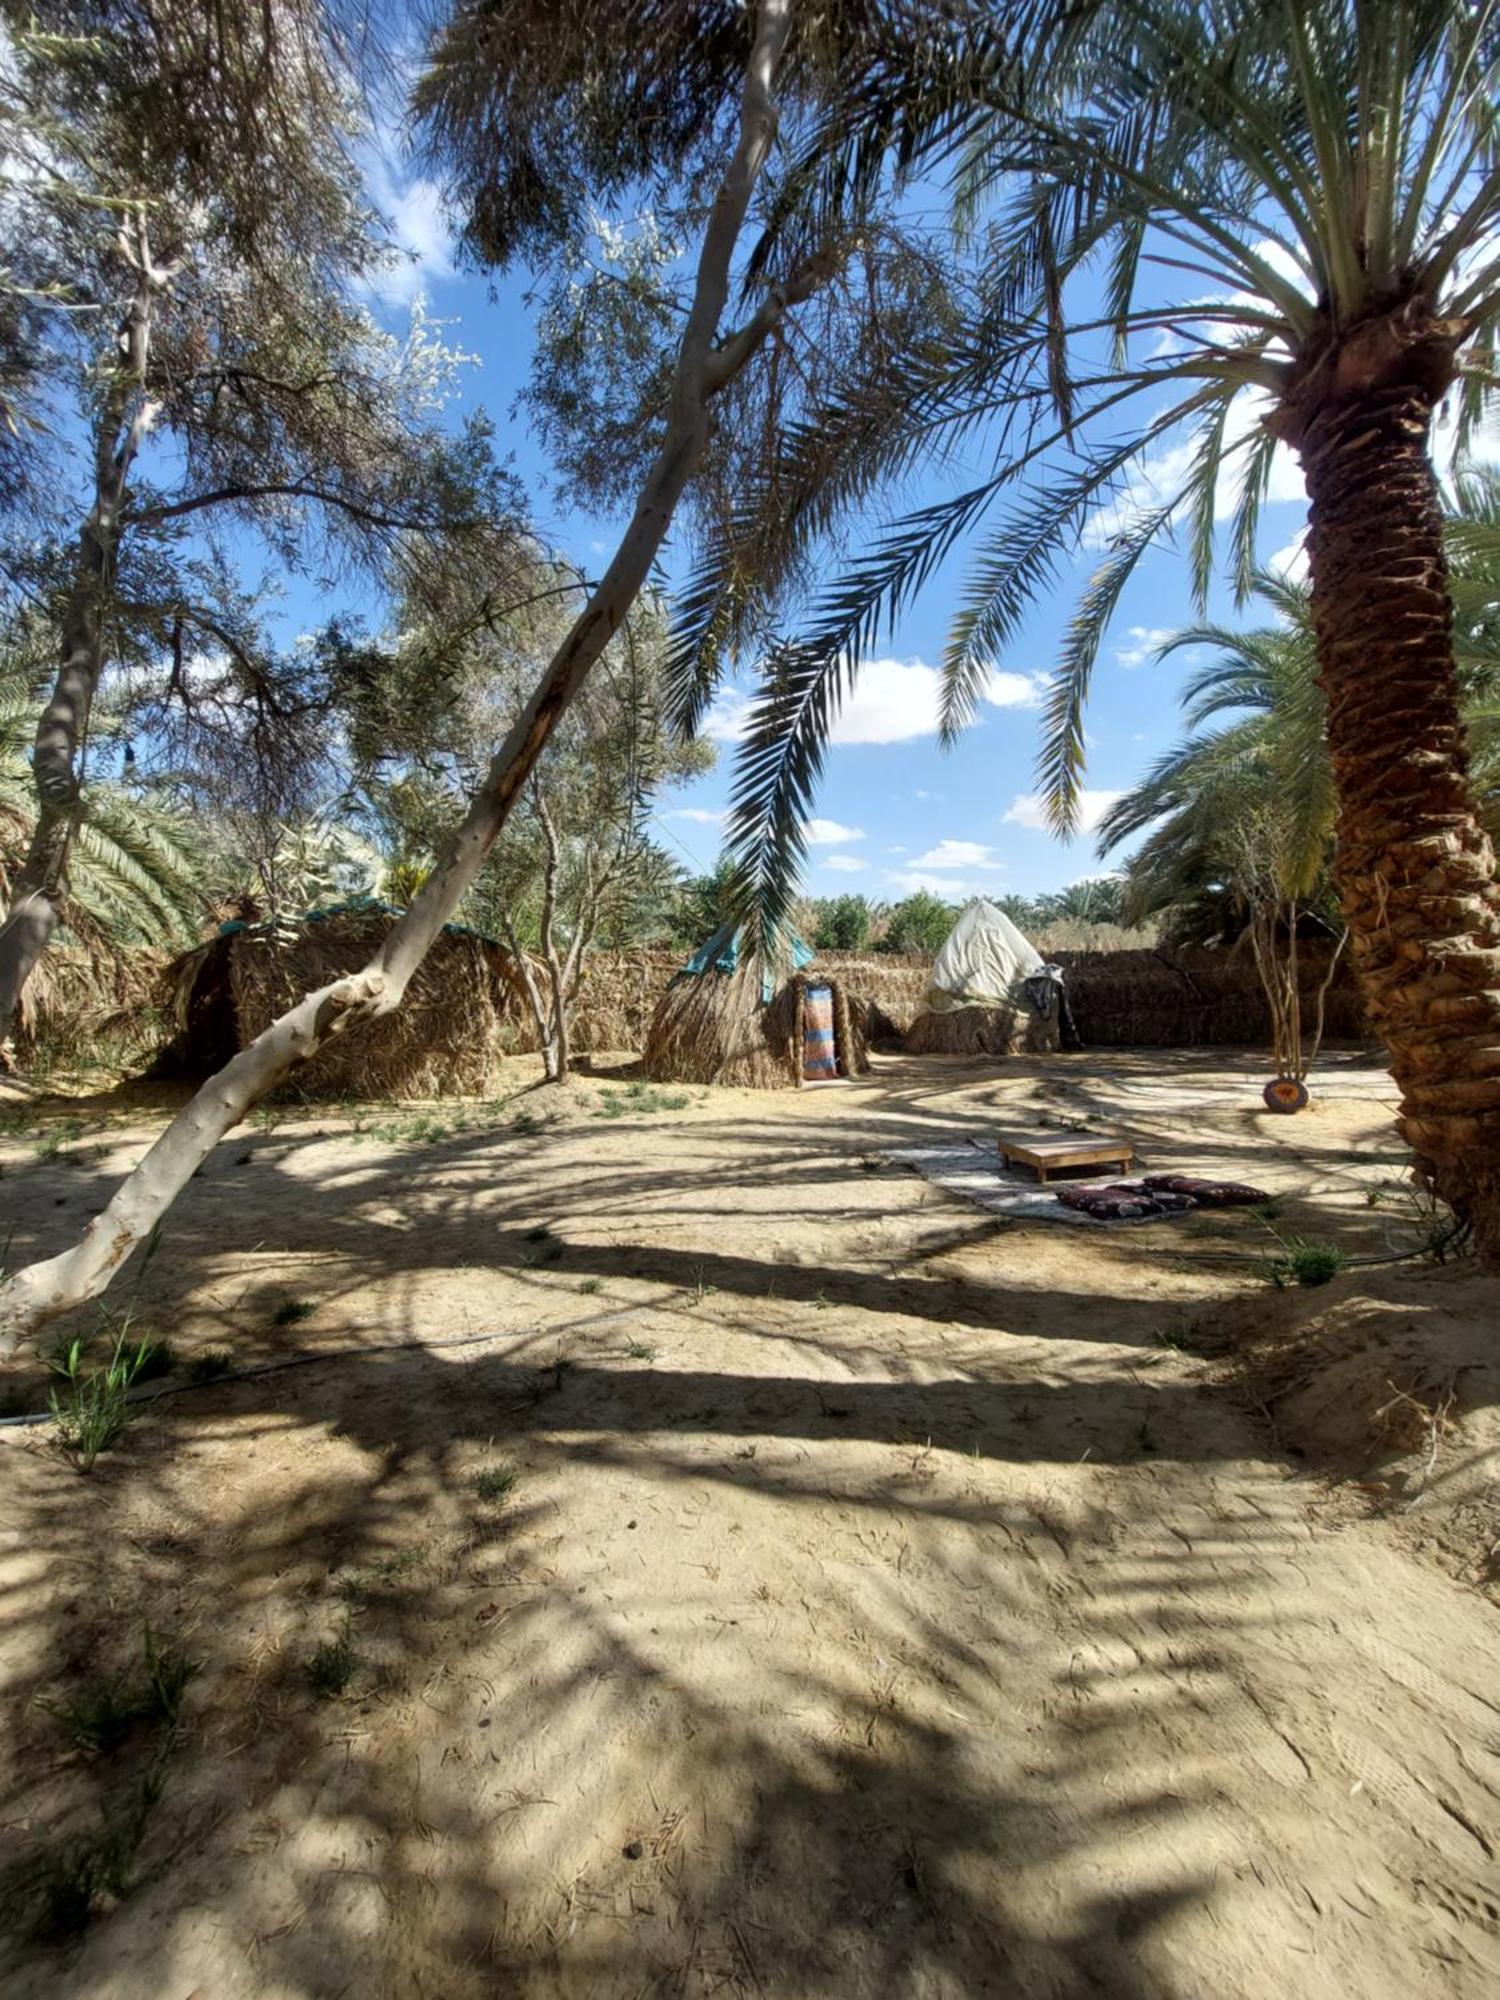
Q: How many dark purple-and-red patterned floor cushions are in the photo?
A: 3